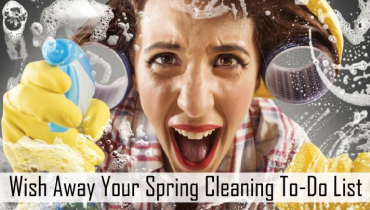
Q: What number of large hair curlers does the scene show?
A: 2